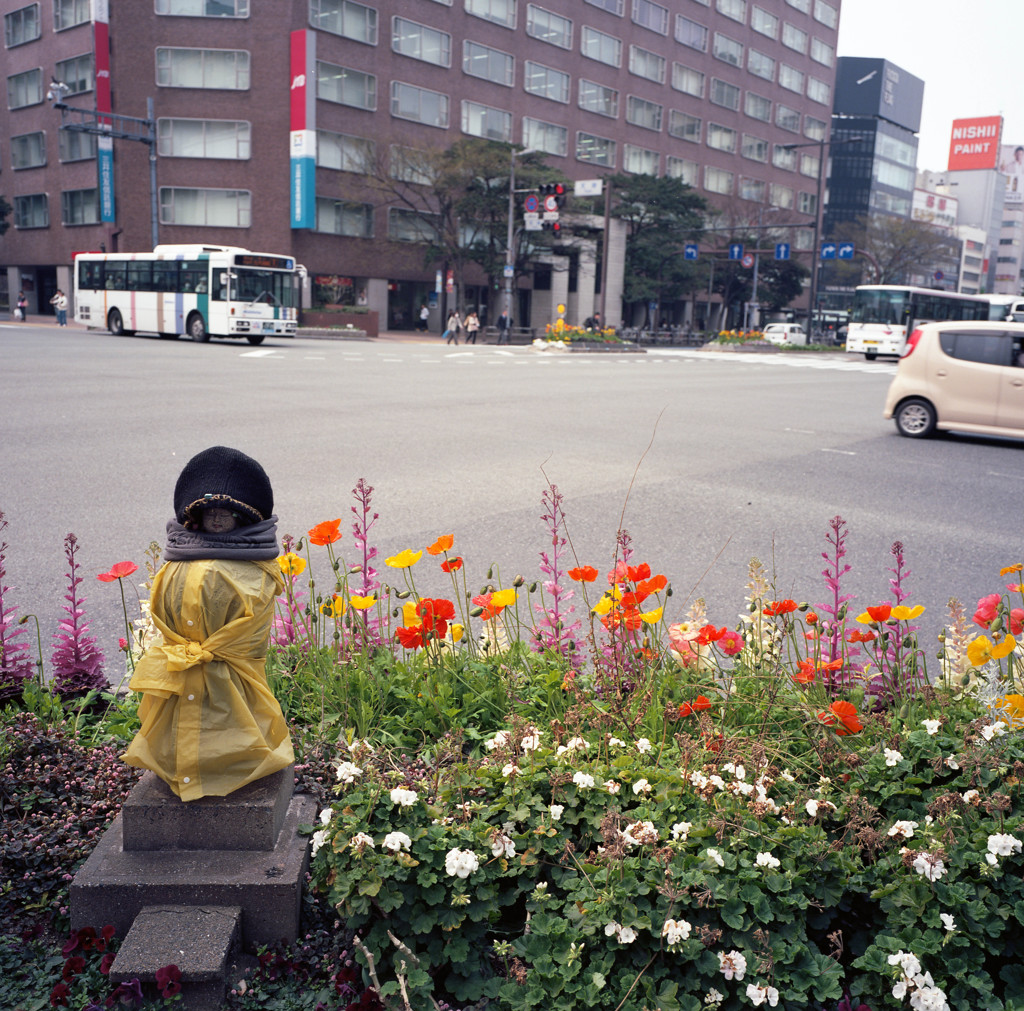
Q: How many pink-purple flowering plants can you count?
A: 8